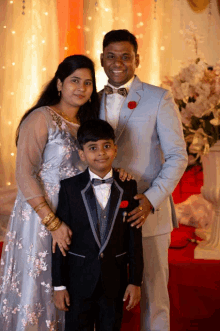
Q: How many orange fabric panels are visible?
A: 2